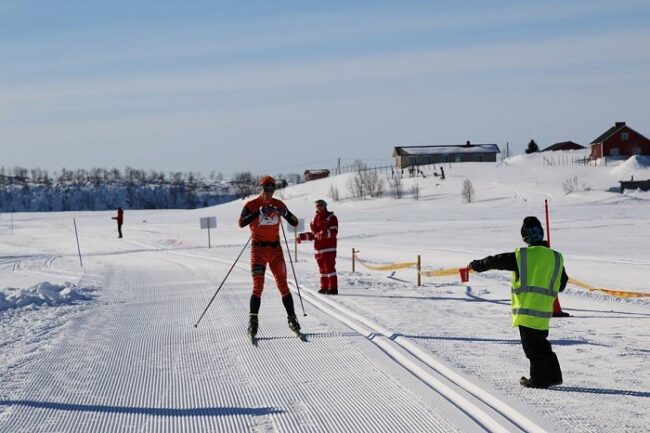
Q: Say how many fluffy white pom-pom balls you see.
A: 0